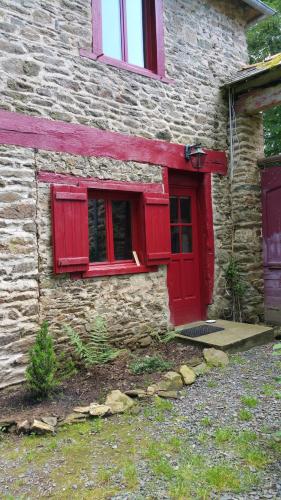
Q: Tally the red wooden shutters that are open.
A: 2